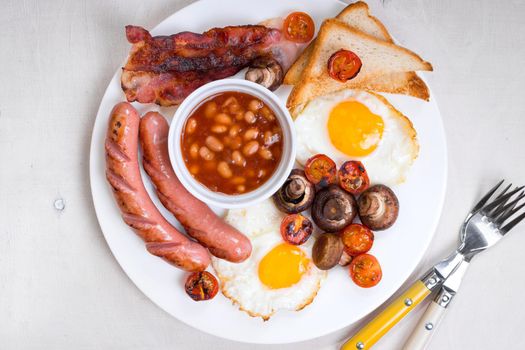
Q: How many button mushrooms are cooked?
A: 5